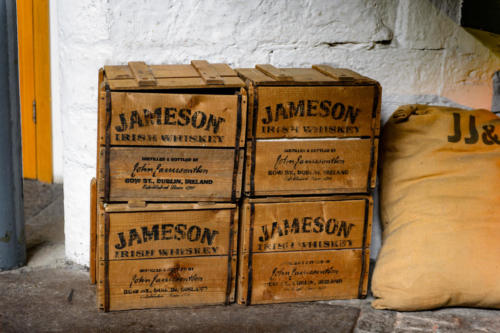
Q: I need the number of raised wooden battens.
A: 4